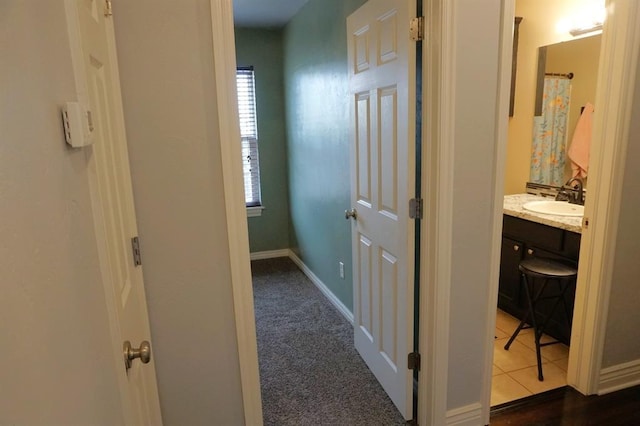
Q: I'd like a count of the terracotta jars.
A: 0